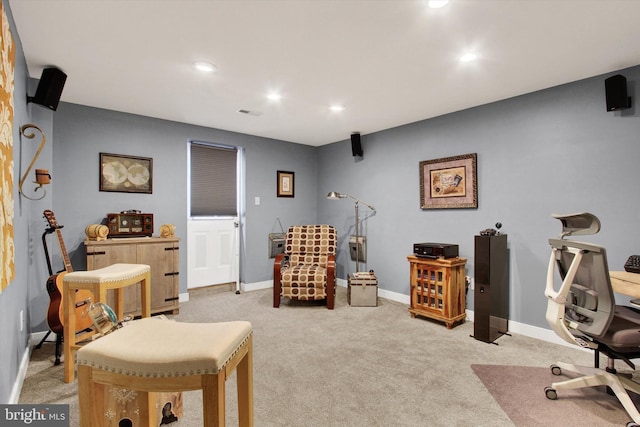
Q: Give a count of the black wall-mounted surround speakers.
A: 3